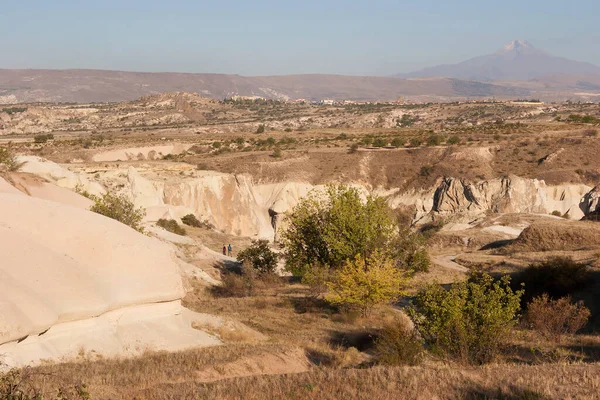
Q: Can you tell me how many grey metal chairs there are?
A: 0